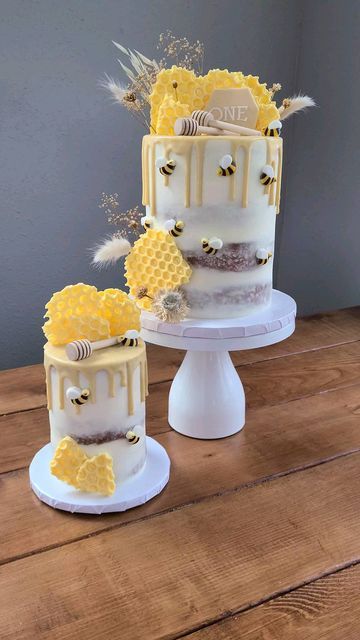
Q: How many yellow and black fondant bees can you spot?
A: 11